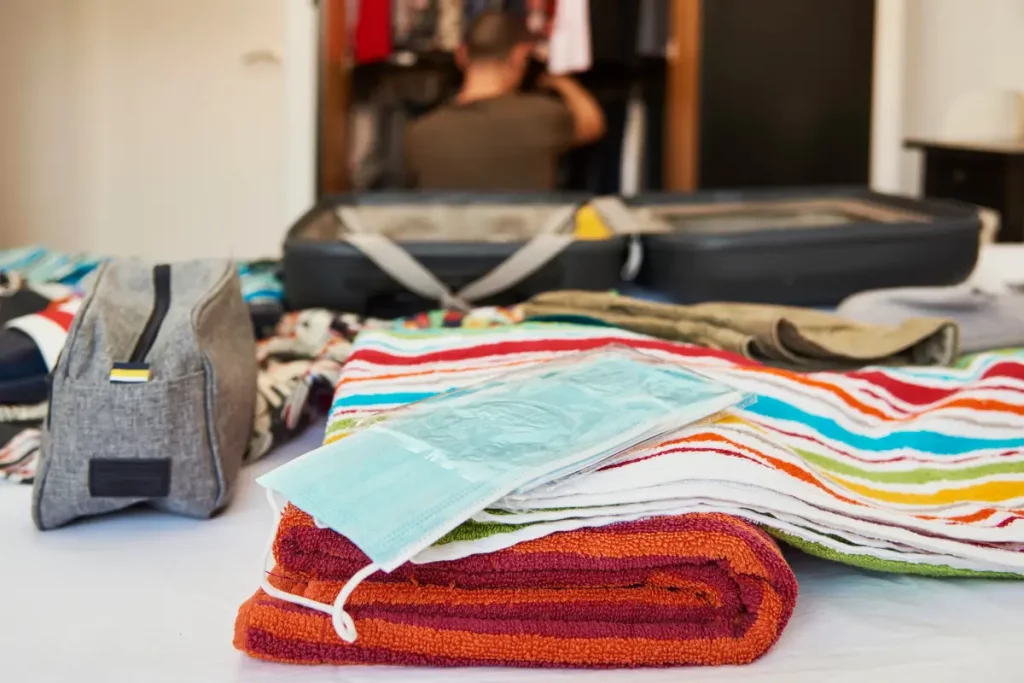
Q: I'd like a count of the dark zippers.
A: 1